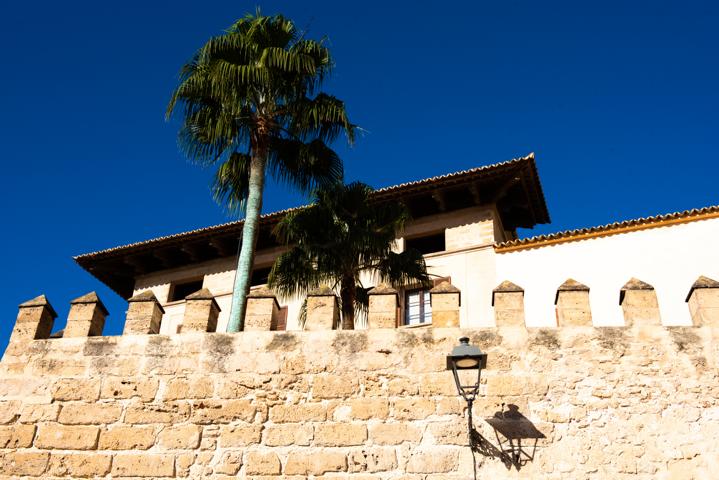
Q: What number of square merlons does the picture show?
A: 12